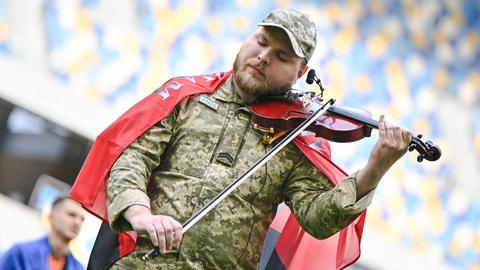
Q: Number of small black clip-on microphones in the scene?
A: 1